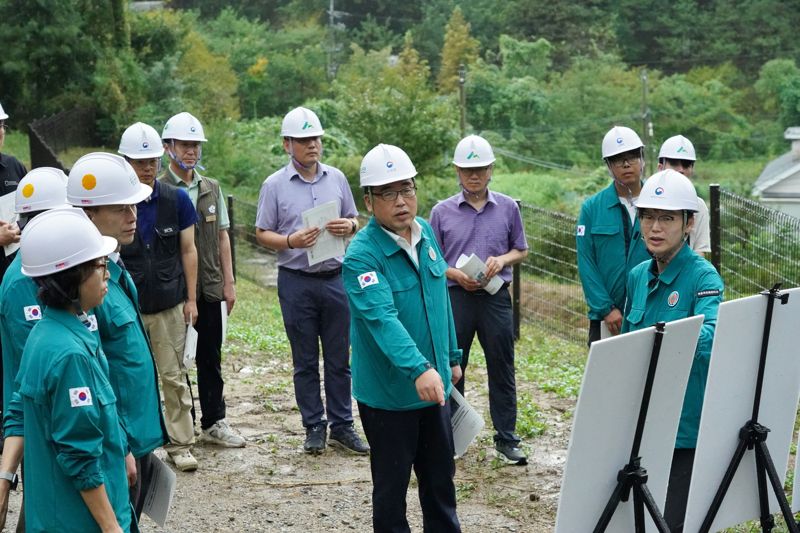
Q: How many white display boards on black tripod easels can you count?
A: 2